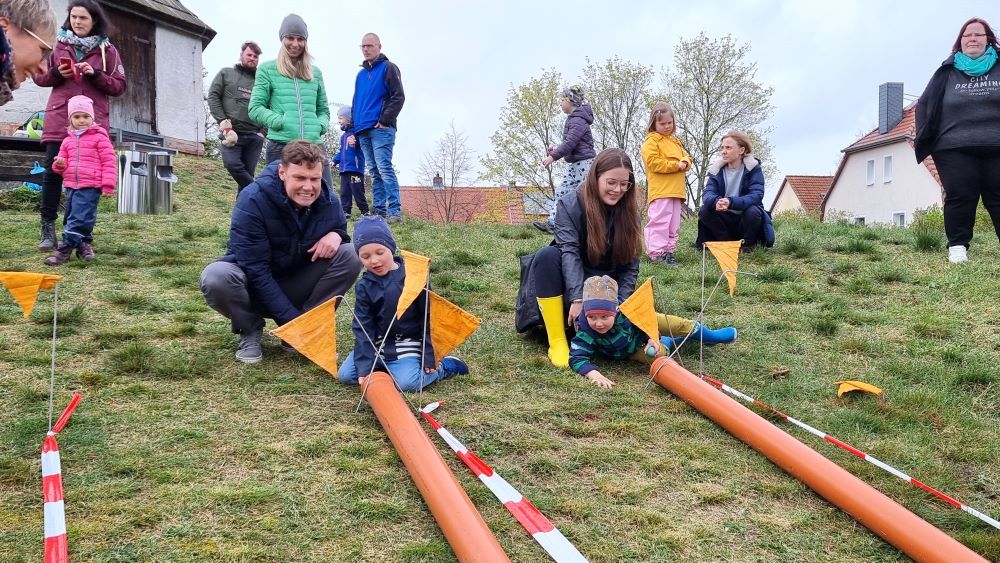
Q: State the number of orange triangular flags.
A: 7